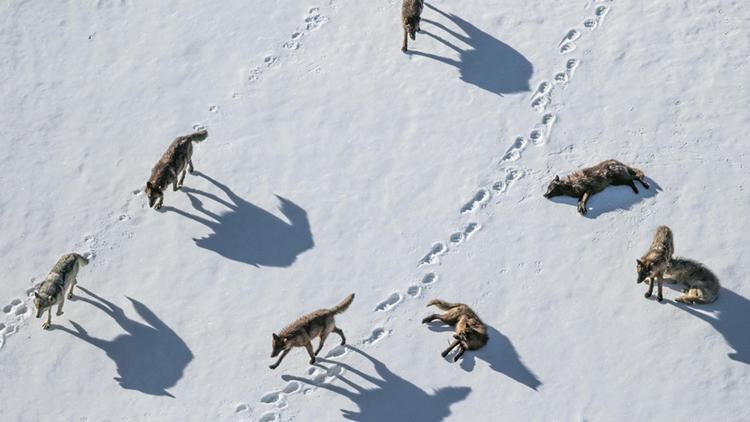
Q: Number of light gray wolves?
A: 1